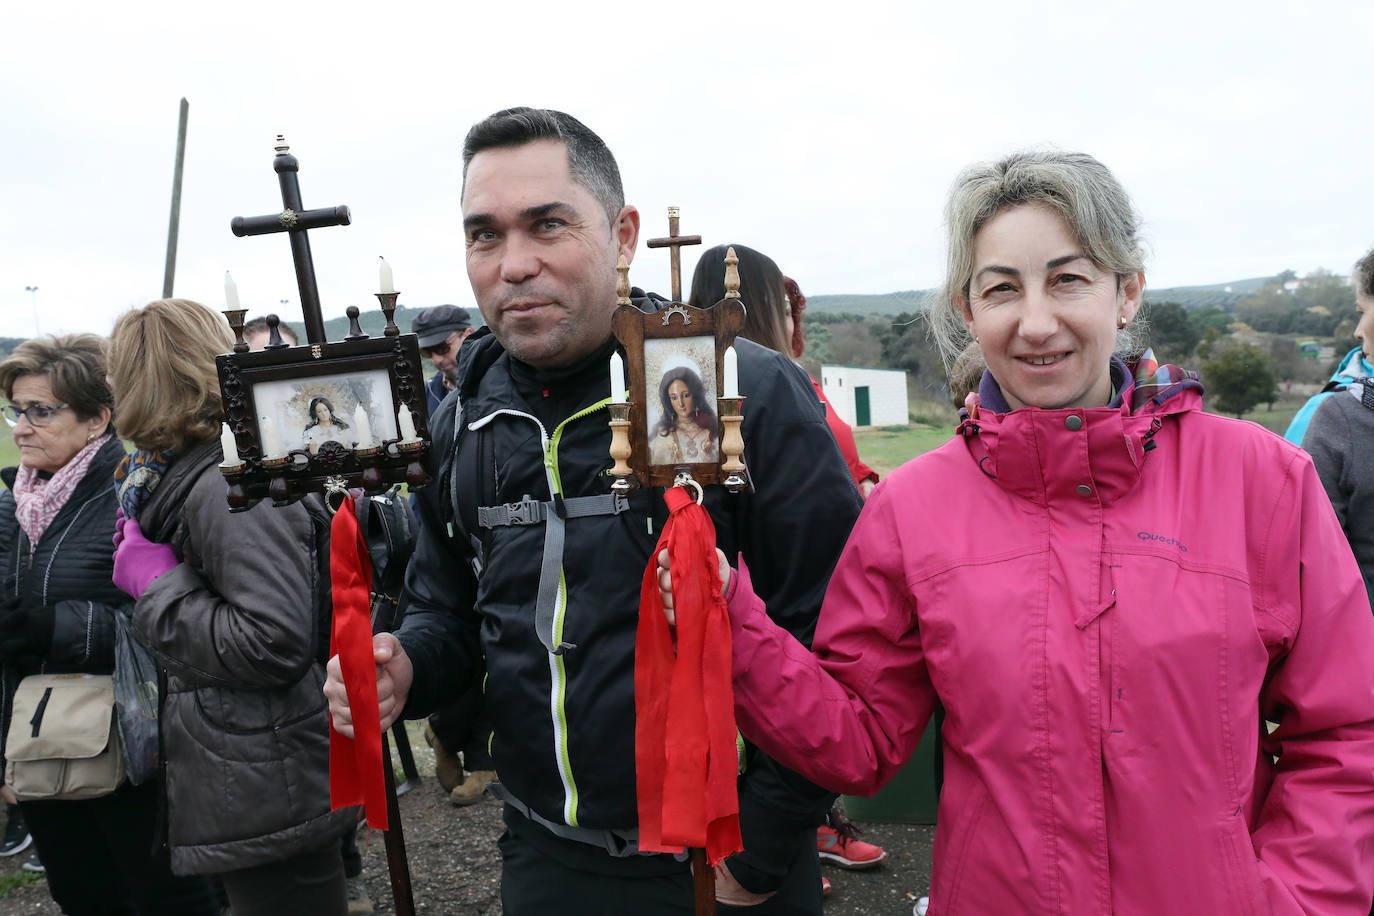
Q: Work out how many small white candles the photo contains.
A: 8